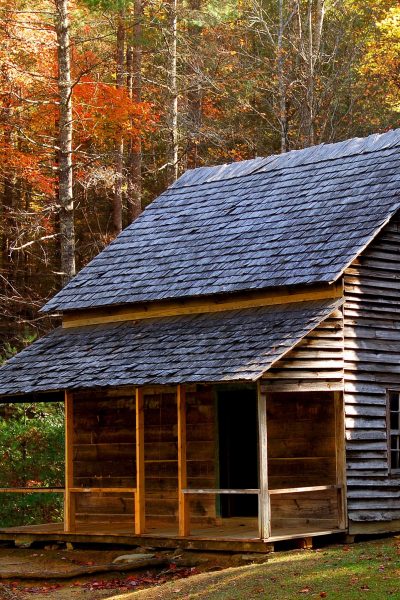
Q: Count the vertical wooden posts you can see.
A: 5